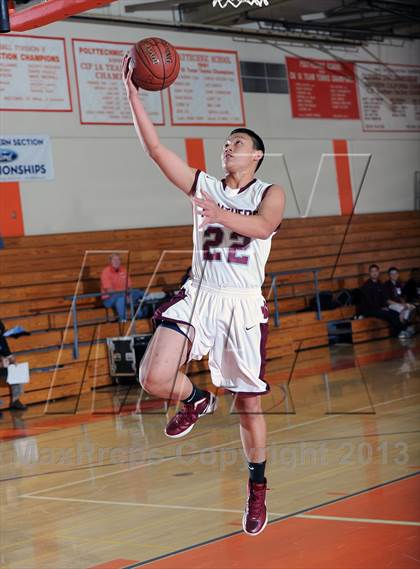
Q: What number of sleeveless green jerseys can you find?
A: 0